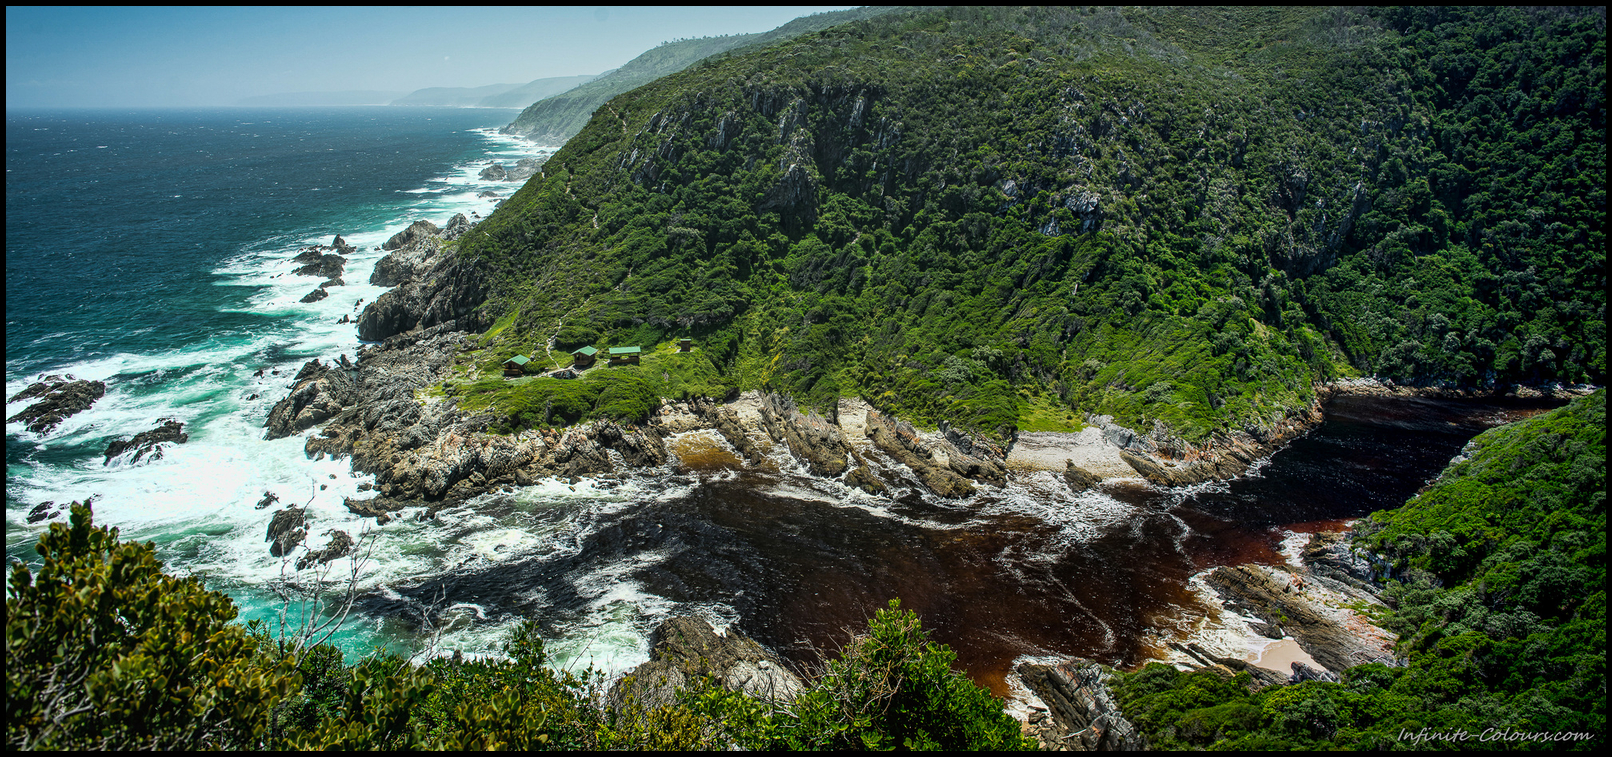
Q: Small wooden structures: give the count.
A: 4